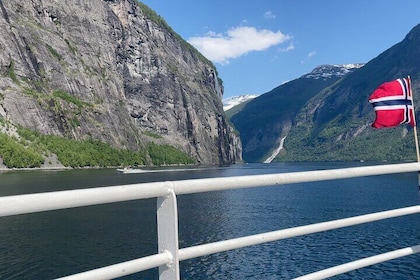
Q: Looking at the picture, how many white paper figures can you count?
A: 0